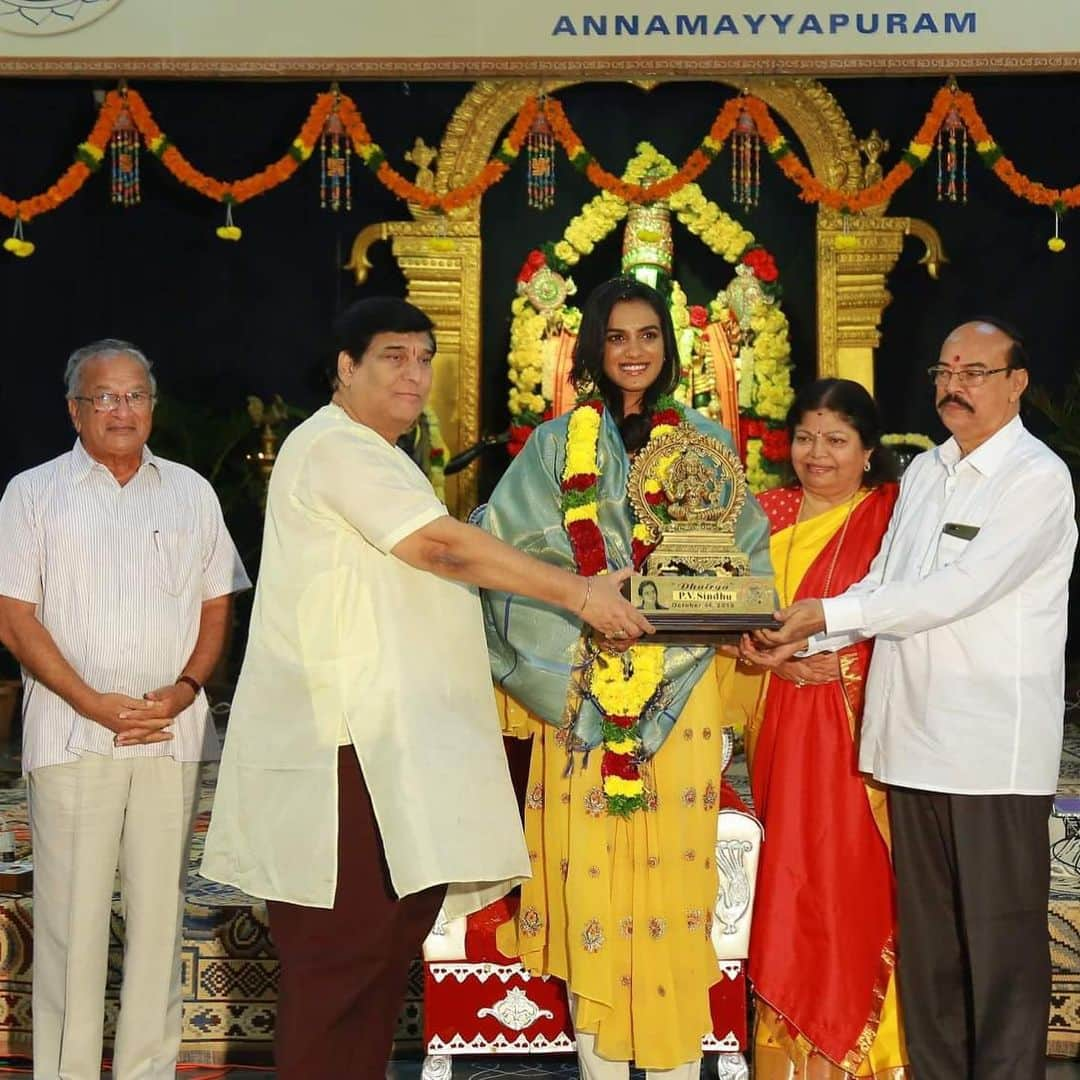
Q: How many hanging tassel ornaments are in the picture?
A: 5